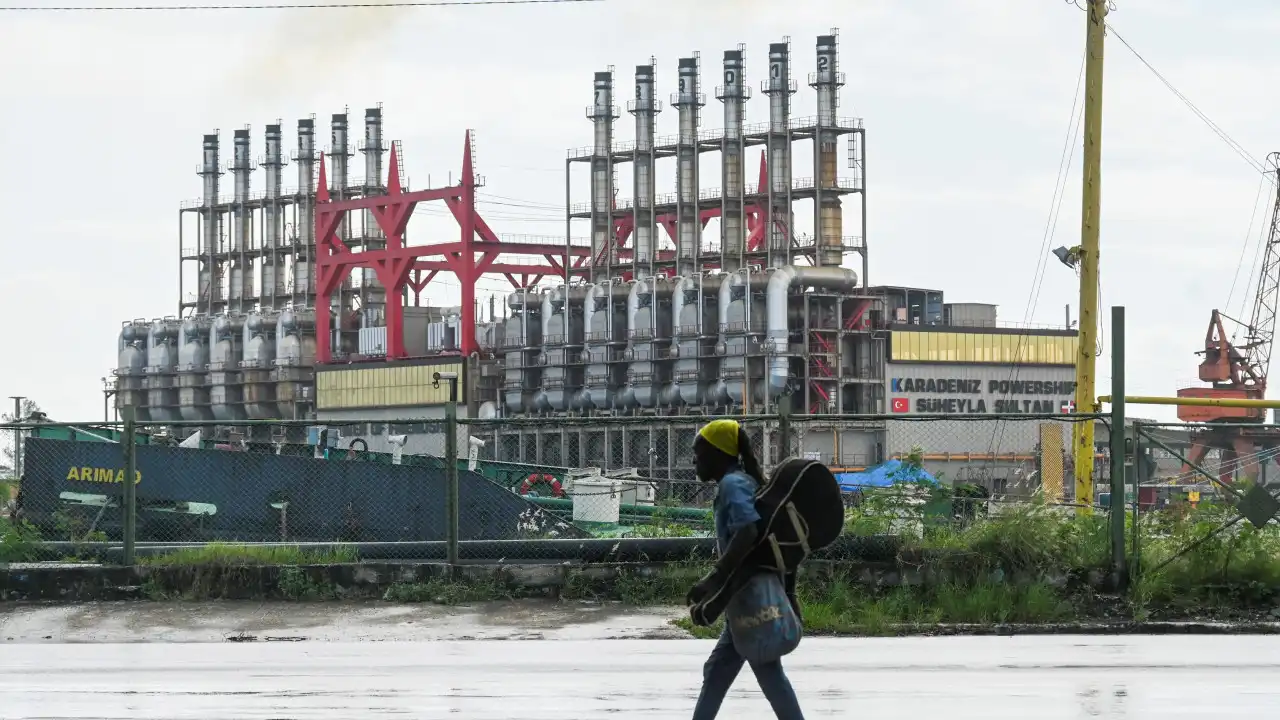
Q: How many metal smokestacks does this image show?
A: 12